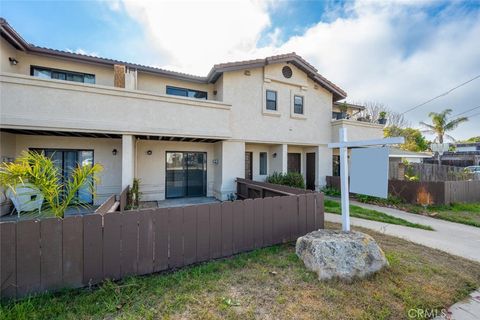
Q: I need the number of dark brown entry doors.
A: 3